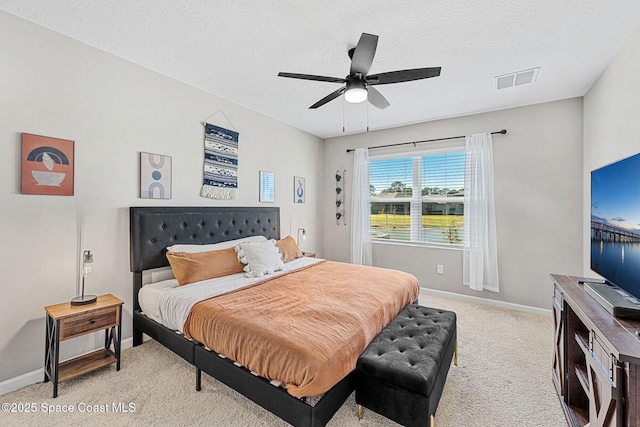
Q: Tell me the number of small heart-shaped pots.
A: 4